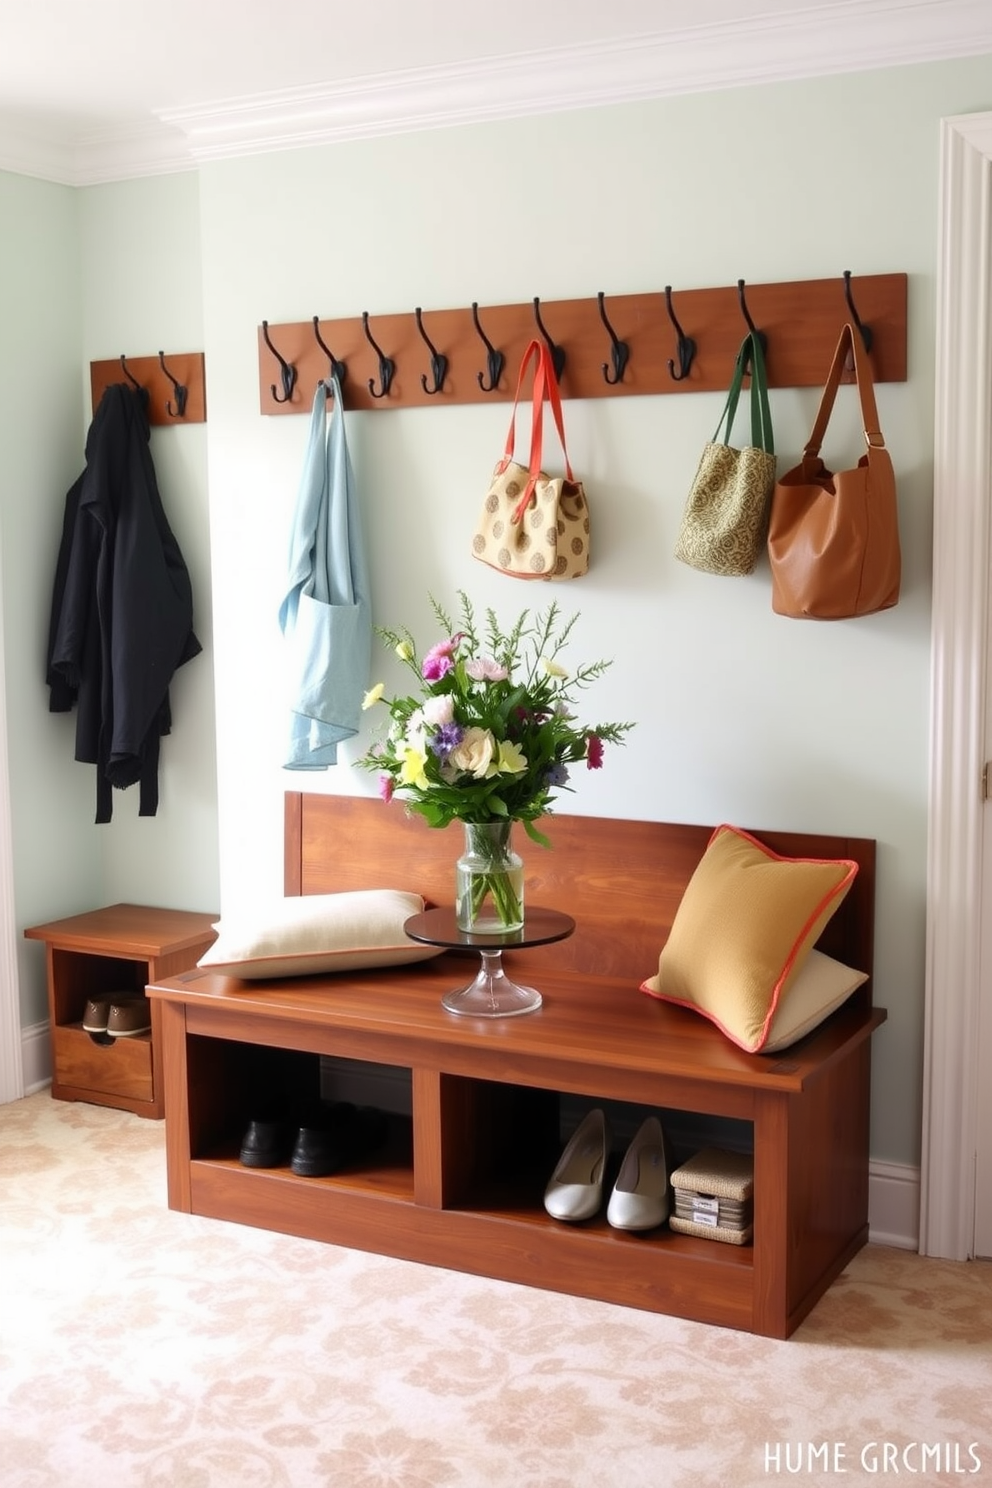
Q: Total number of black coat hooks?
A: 12